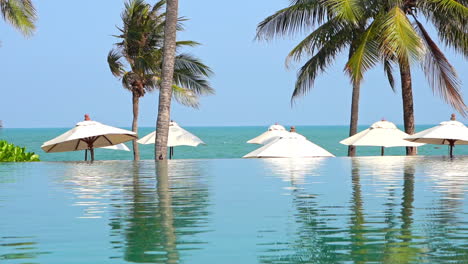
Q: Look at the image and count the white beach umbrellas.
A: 7